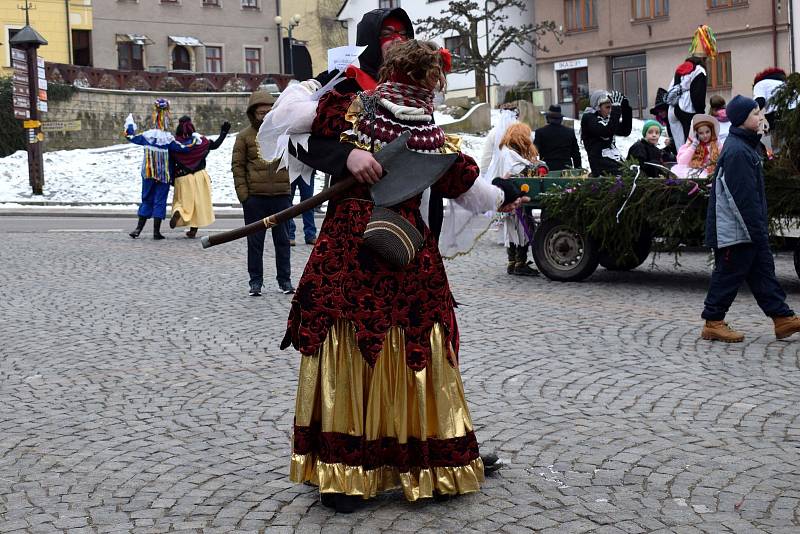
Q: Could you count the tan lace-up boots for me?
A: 2